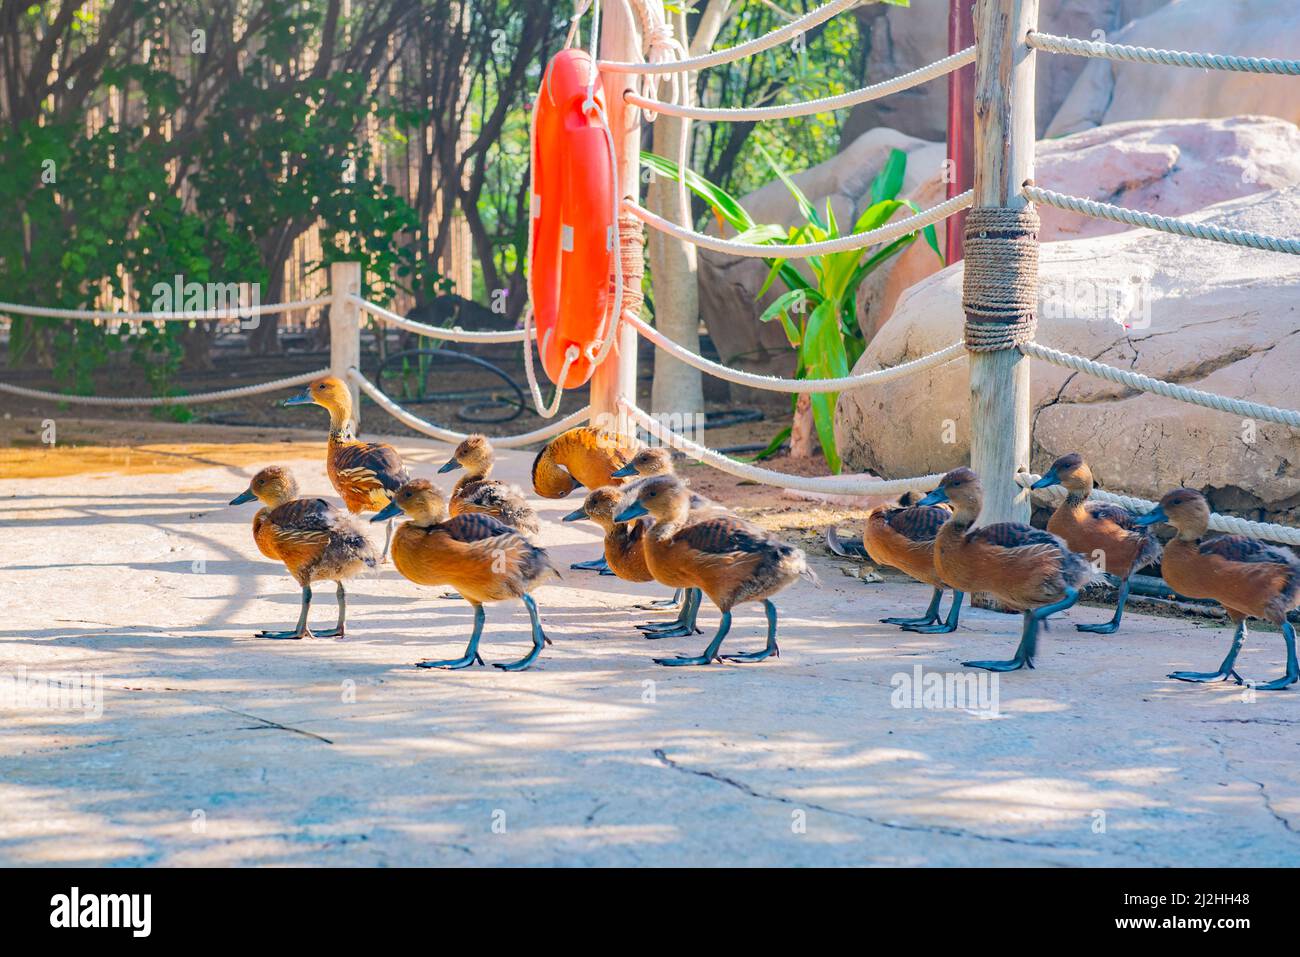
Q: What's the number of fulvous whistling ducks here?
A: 12